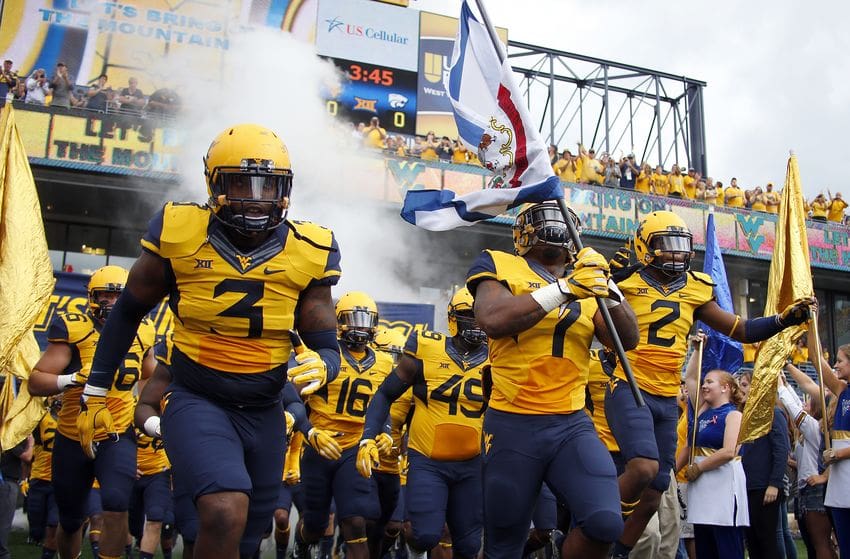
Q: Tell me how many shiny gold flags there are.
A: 2